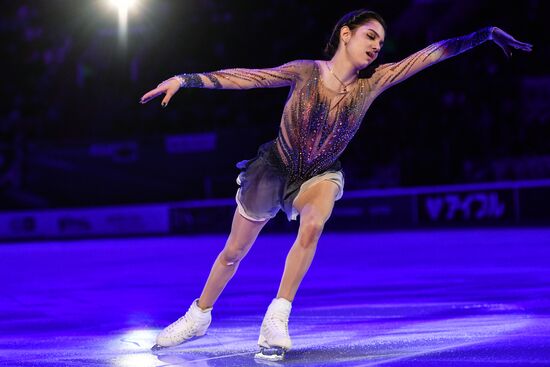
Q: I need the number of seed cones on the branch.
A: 0